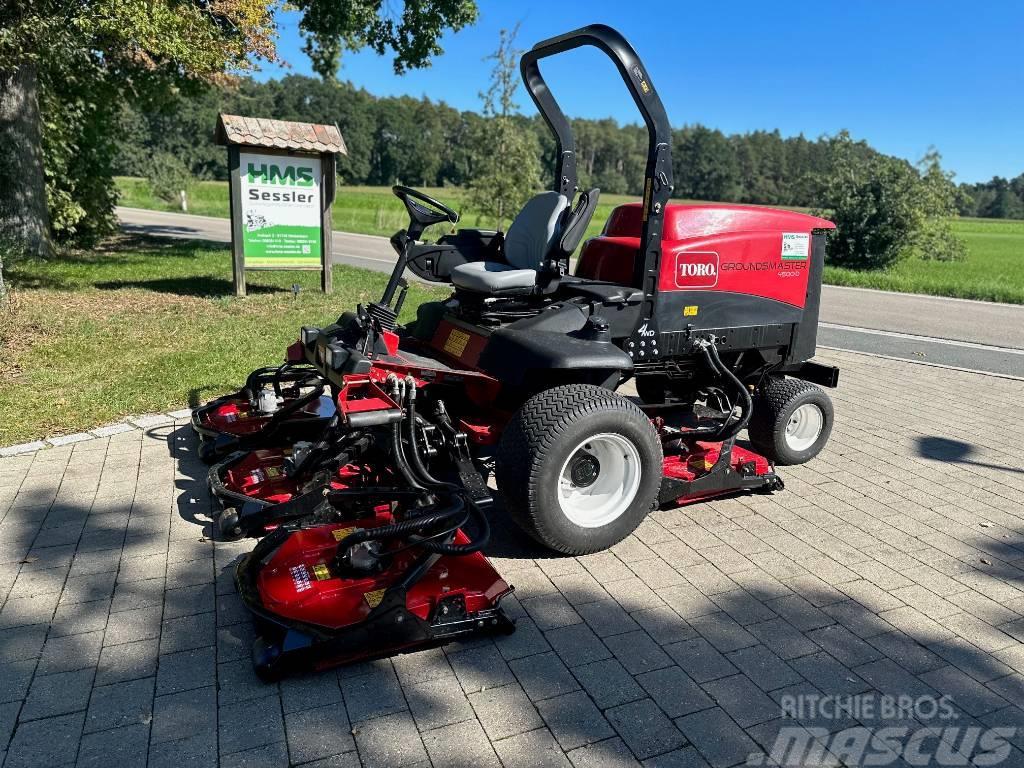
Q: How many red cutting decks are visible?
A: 4